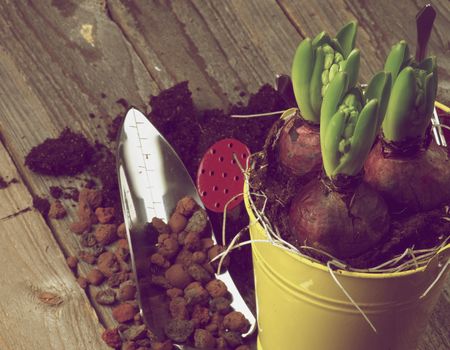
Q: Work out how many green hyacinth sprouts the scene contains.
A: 3